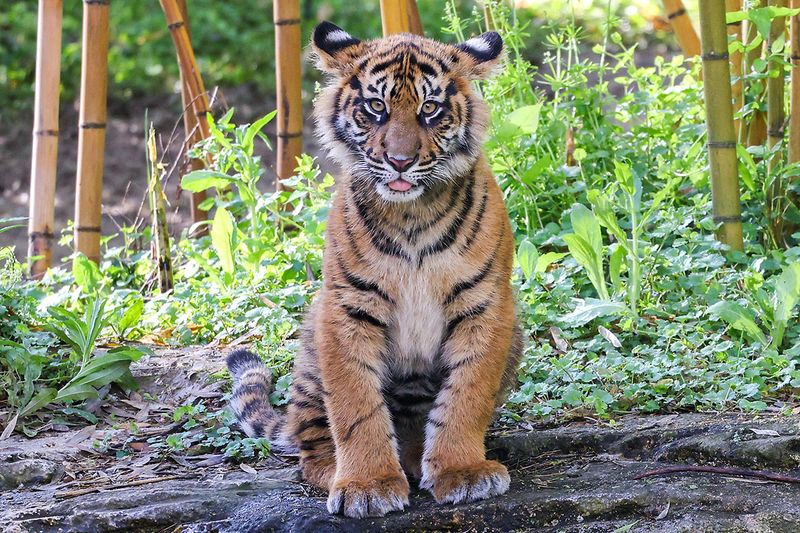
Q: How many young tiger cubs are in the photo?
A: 1